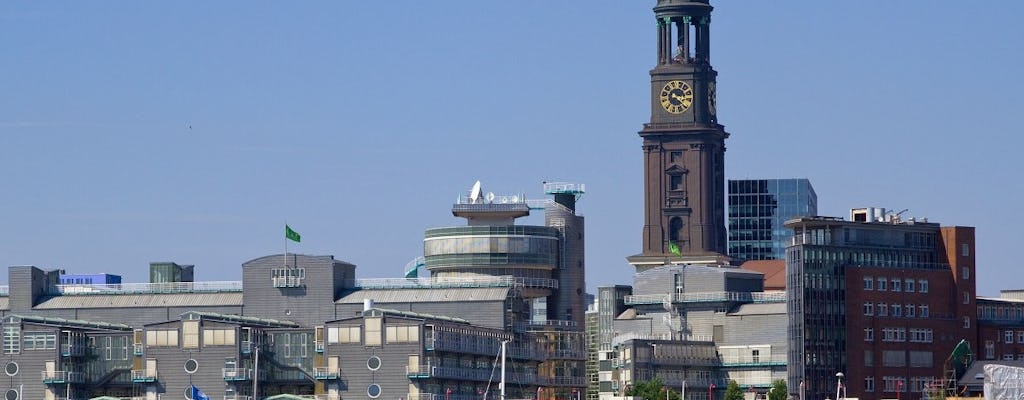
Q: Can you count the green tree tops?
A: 3